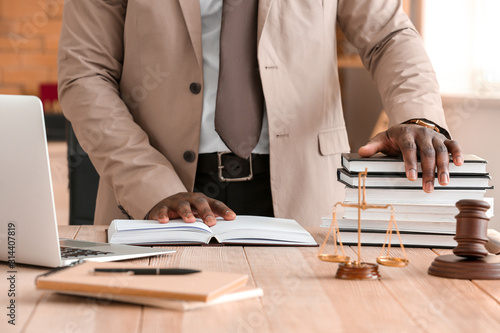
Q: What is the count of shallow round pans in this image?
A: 2